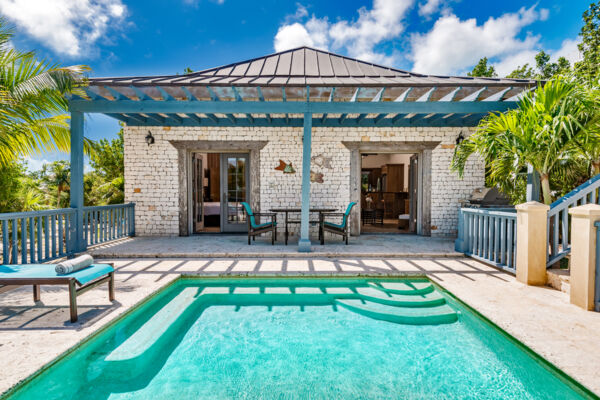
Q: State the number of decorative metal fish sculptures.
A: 3